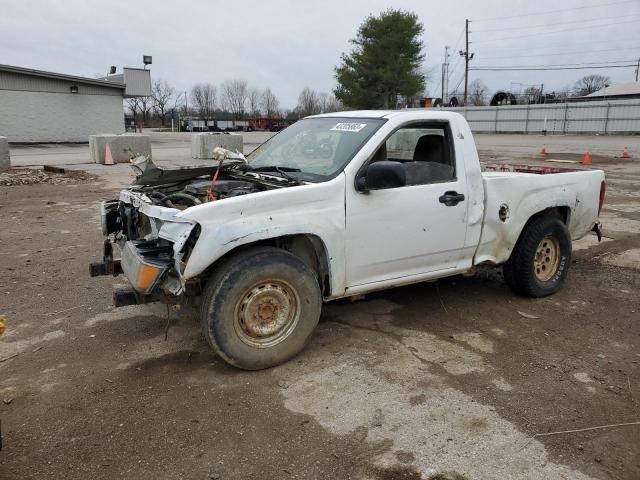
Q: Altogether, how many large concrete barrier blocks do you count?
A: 3